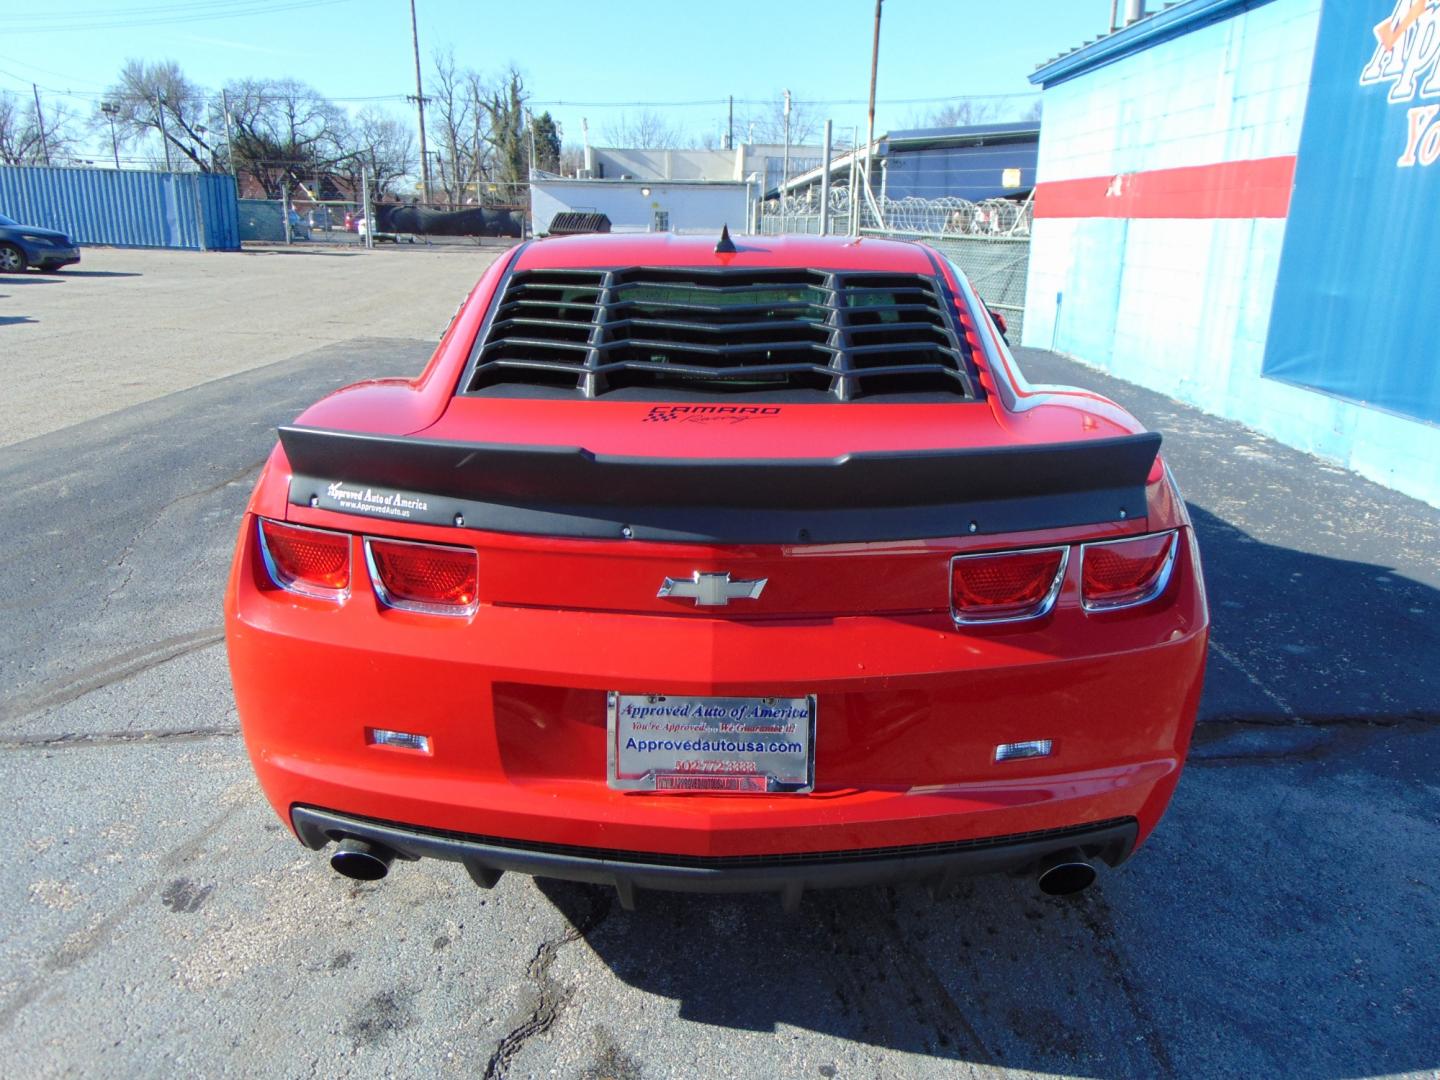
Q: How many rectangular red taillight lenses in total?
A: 4